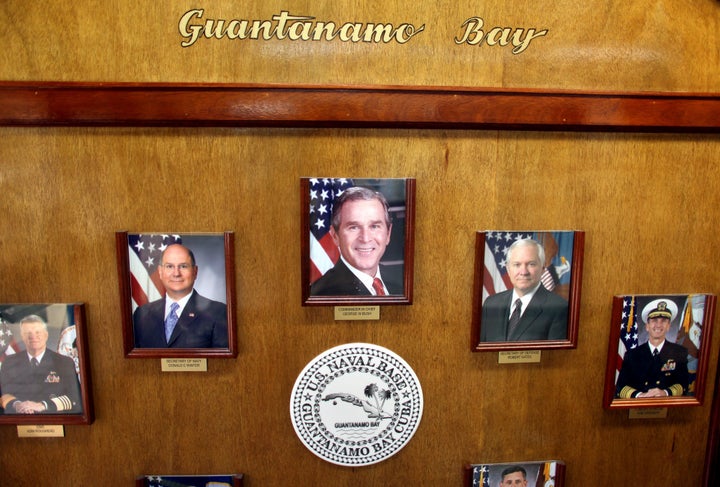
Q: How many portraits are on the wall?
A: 7